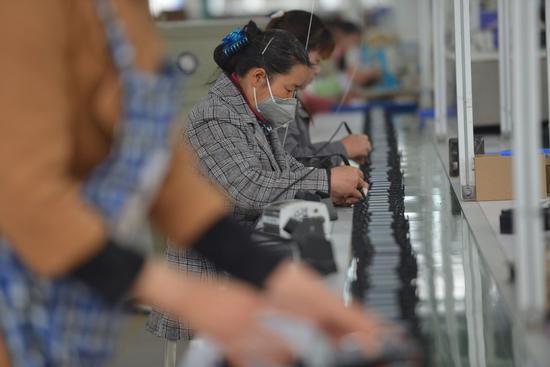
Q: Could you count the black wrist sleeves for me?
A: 2